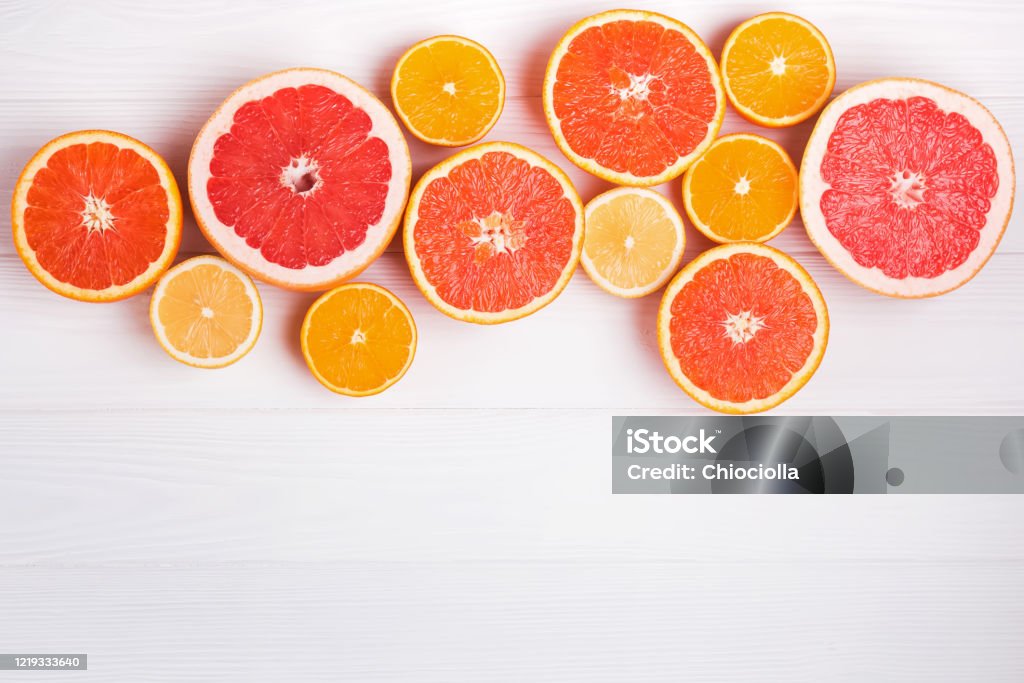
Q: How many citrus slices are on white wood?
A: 12